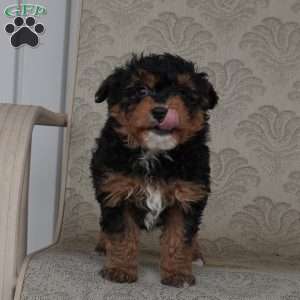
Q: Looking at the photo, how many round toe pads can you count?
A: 4